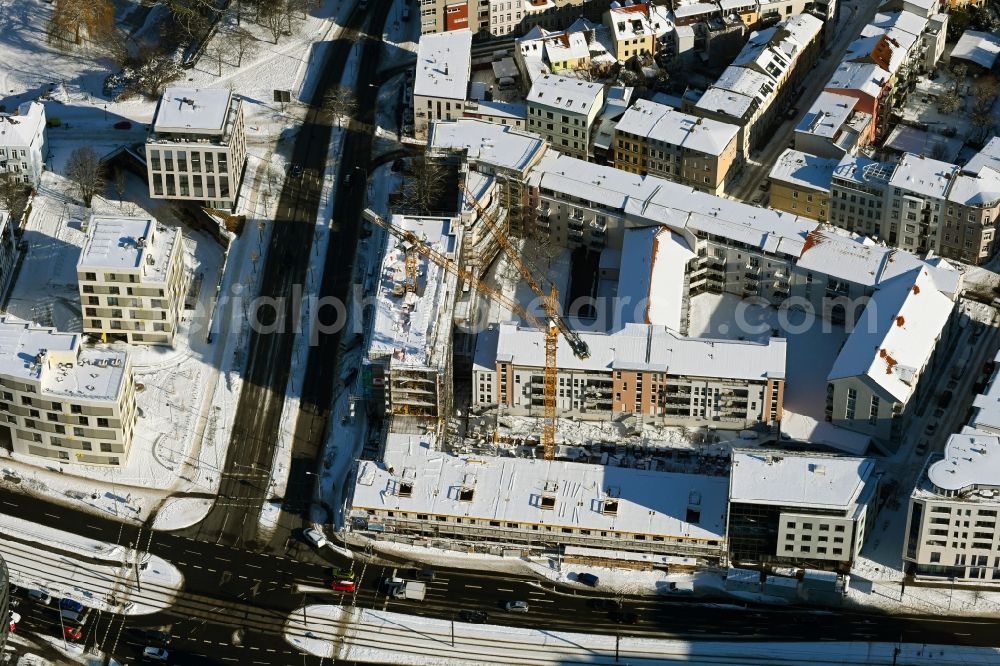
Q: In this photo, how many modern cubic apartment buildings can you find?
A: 3